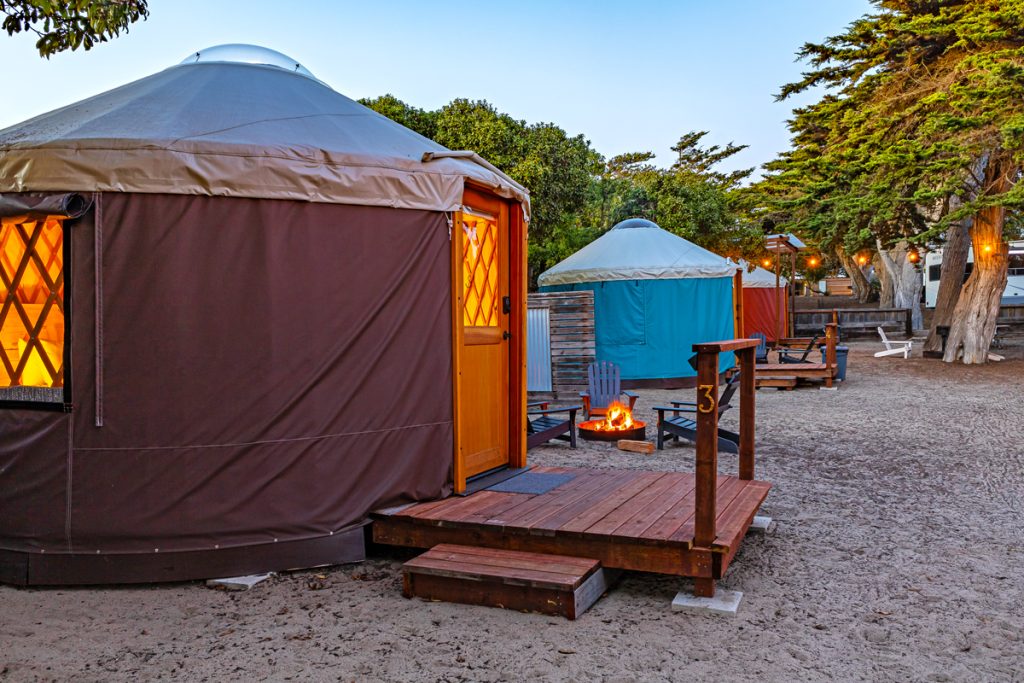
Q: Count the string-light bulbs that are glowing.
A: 5